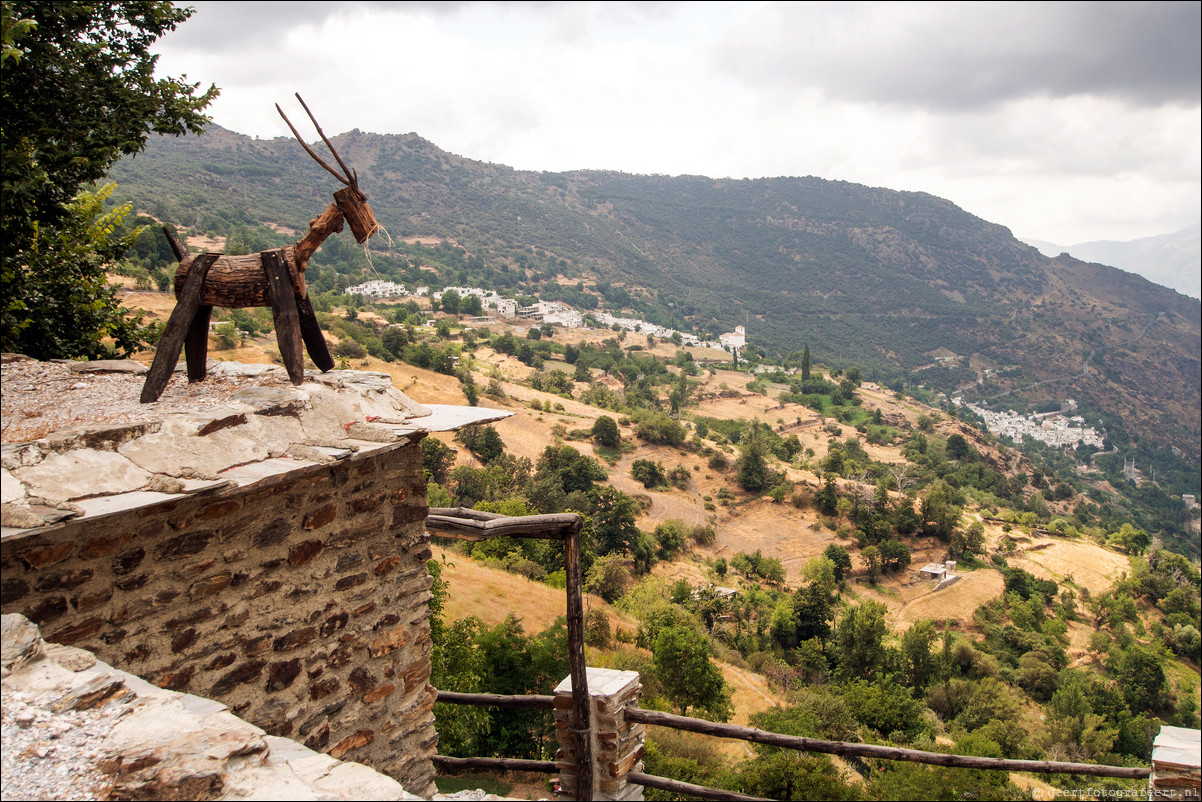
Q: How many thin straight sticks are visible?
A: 2